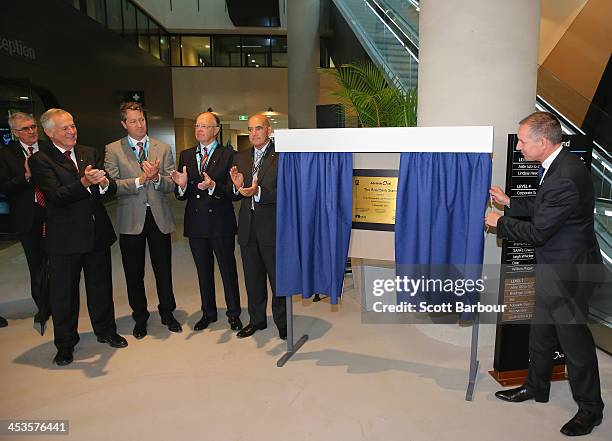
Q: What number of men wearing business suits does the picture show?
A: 6